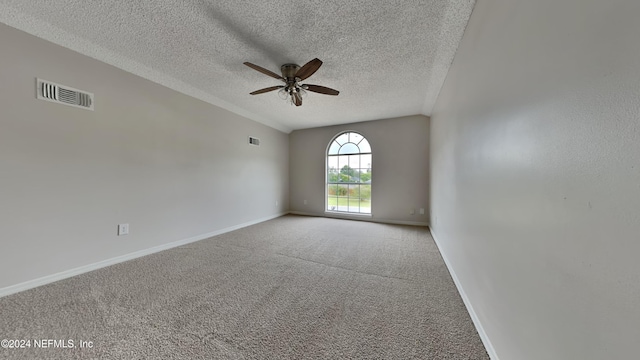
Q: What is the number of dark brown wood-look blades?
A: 5